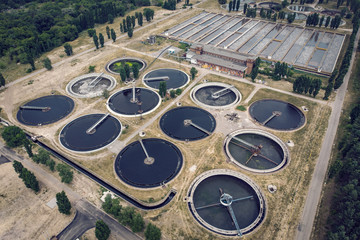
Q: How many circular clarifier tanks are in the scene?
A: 12